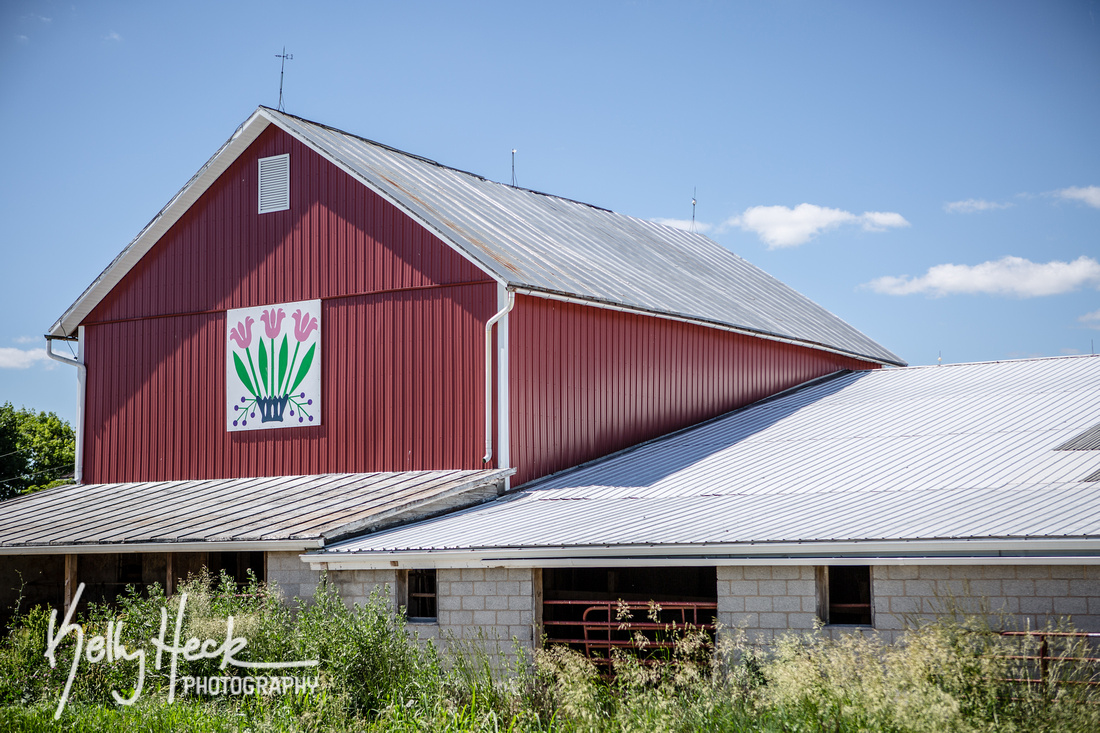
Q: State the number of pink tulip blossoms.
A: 3